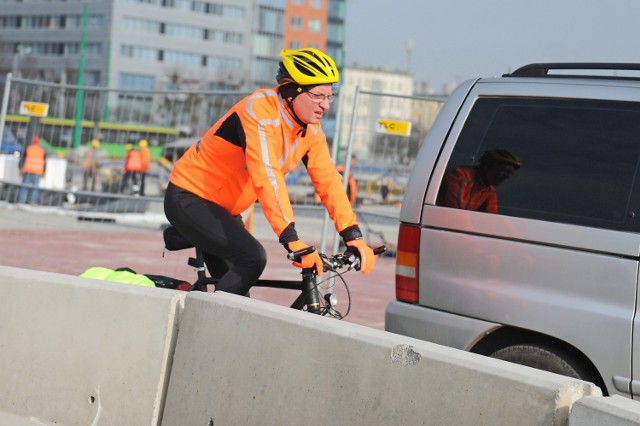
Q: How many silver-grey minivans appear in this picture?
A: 1